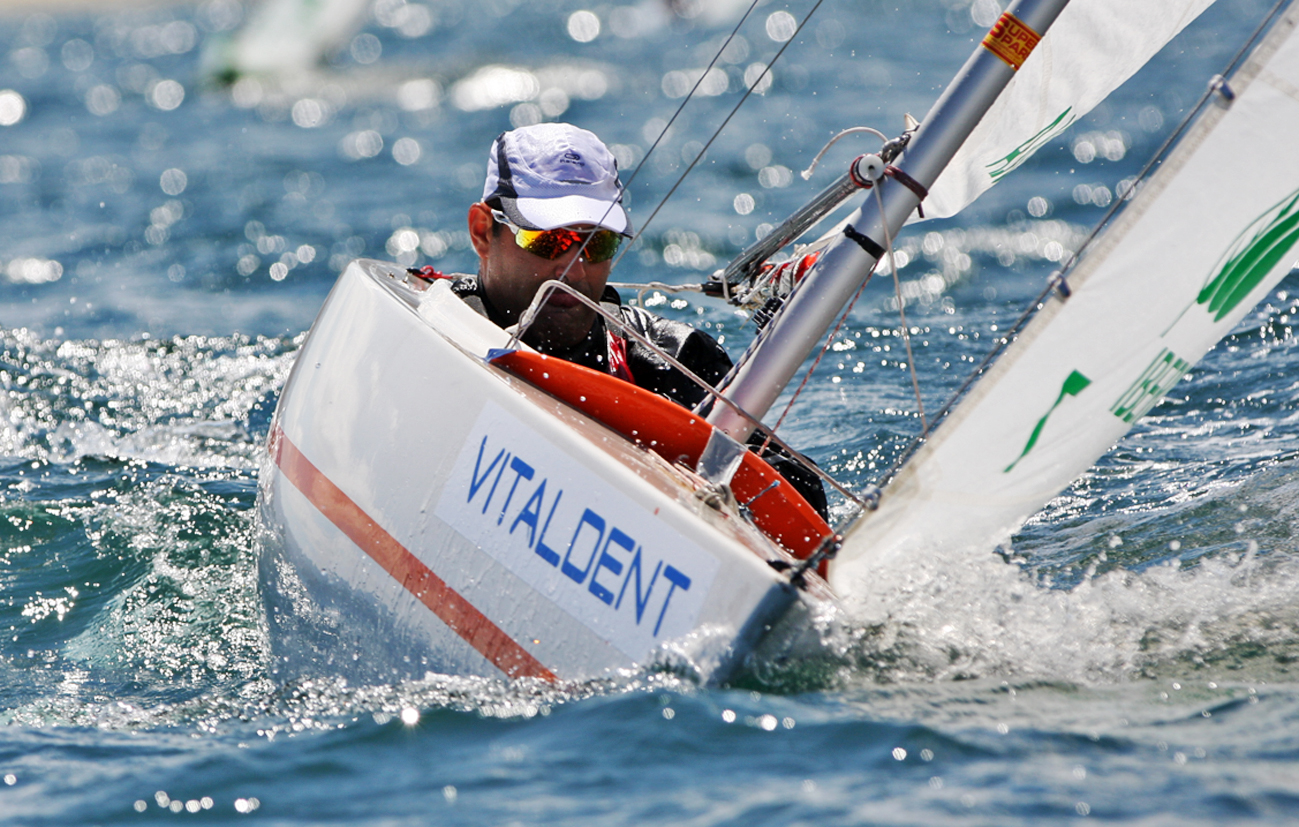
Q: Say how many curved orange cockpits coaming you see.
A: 1